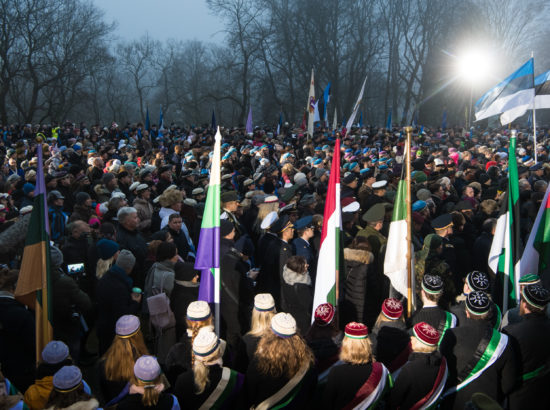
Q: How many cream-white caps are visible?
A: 4